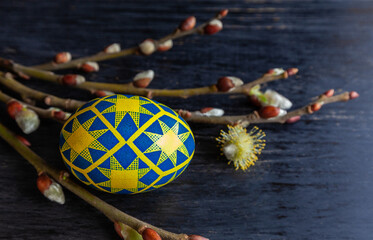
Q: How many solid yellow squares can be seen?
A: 4